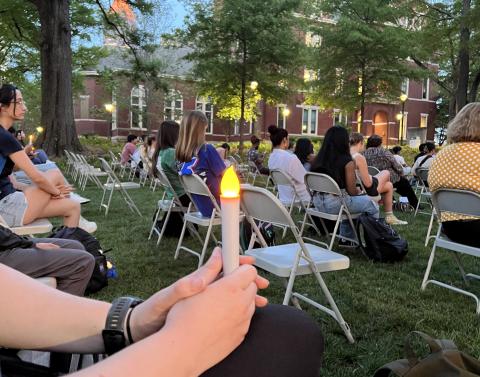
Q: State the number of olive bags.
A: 1